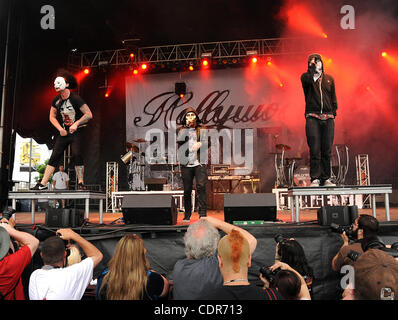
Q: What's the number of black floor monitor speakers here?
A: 4